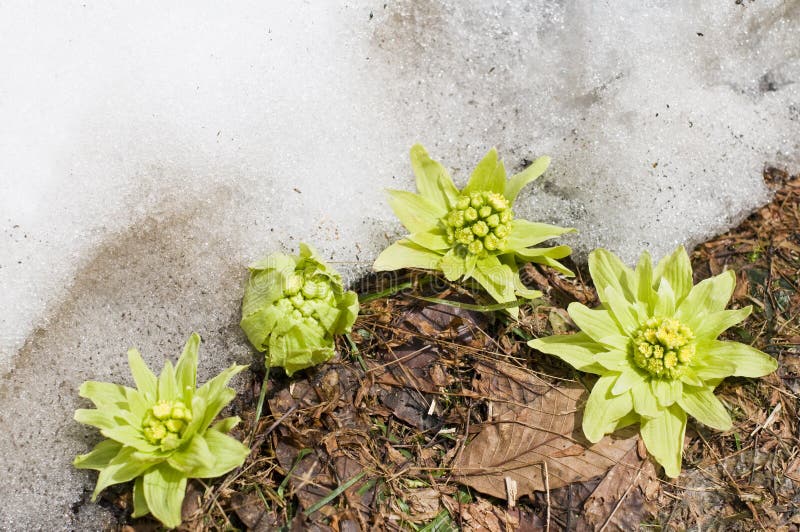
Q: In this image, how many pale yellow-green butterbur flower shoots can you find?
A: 4